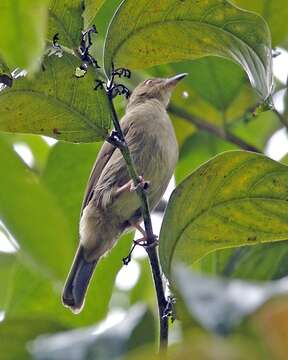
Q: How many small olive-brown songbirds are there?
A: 1